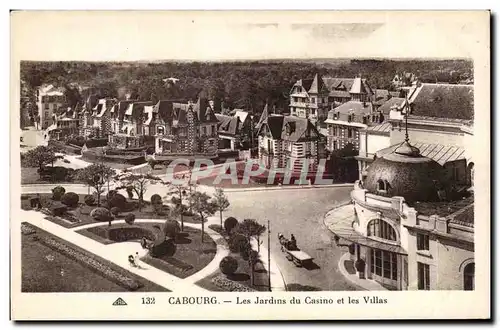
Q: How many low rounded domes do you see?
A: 1